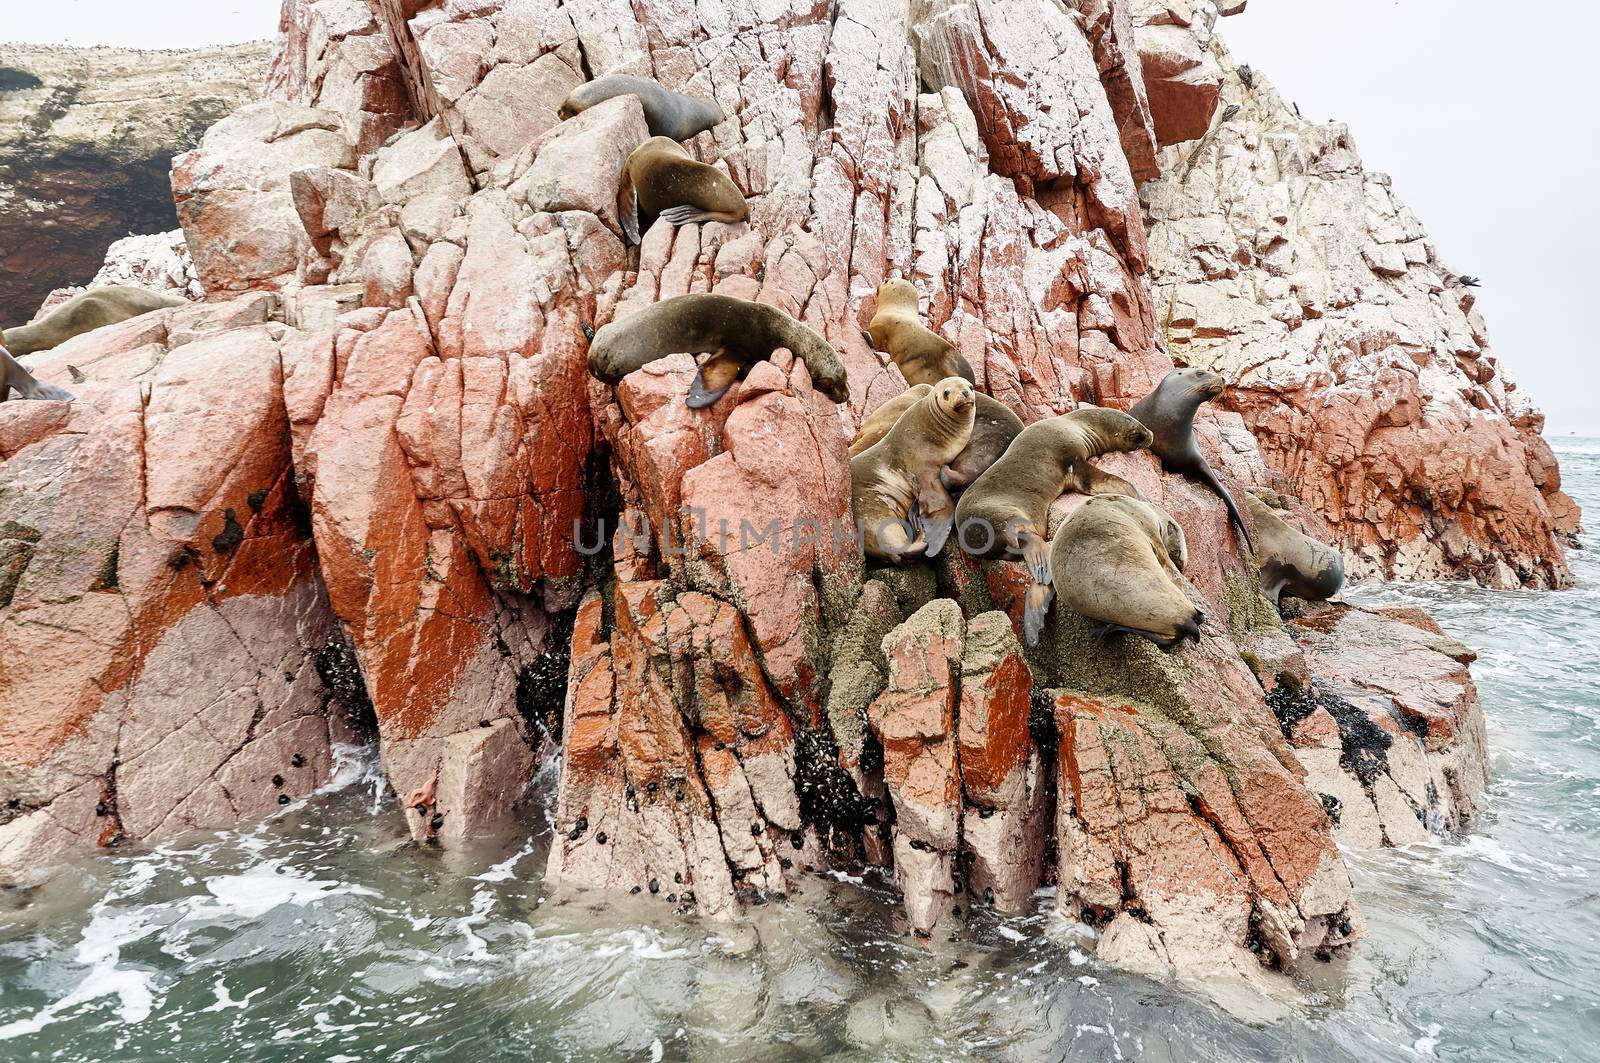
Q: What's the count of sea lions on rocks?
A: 13